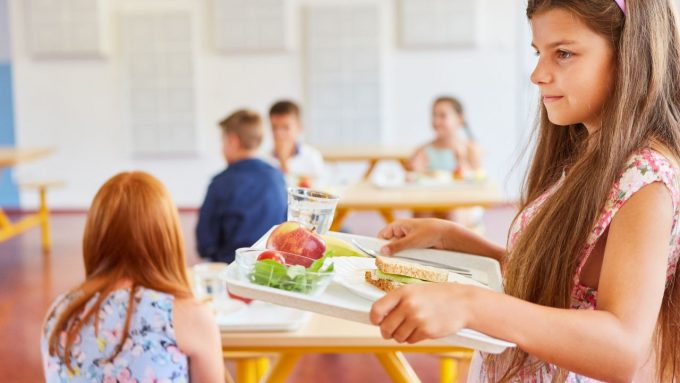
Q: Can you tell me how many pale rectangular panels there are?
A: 5